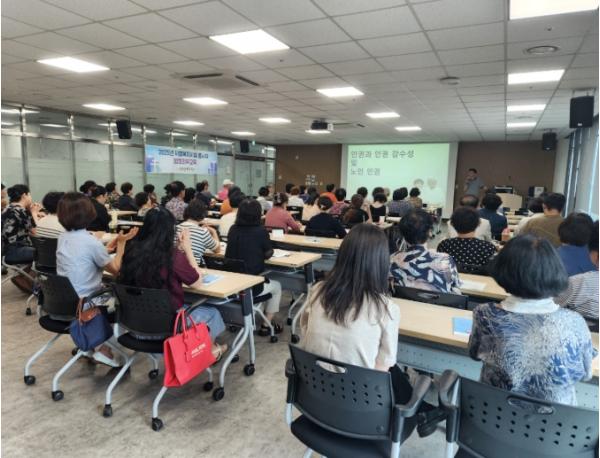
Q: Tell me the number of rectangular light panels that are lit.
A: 15